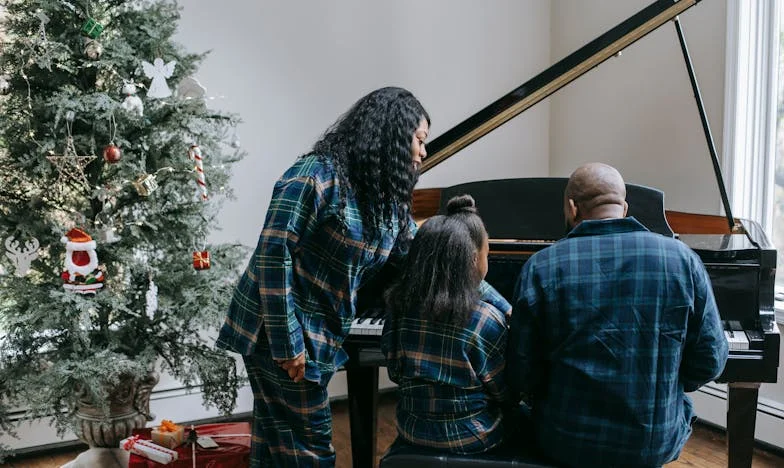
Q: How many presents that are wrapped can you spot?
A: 3